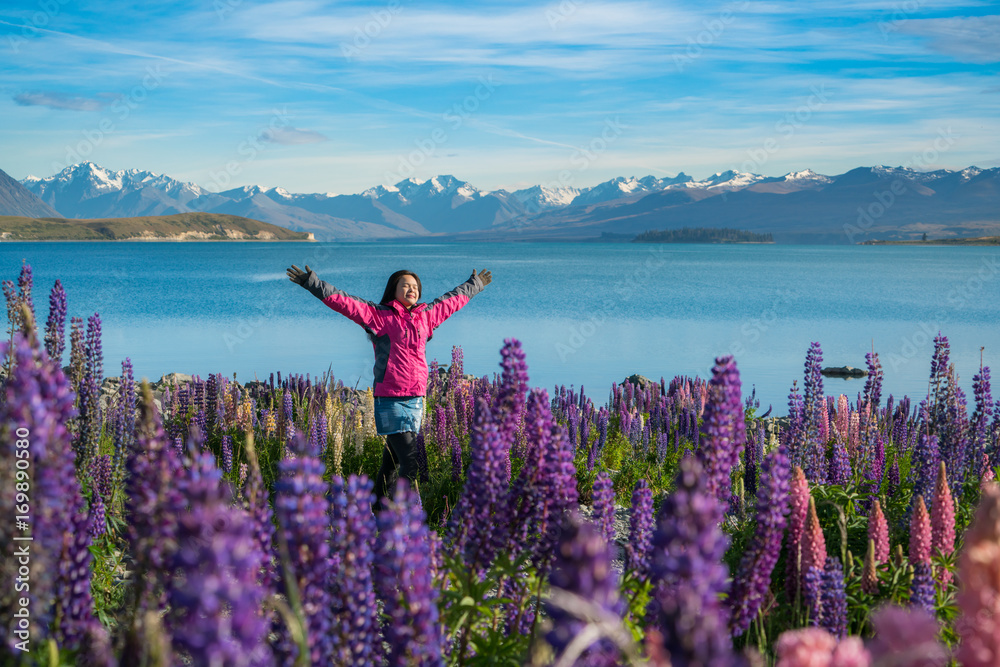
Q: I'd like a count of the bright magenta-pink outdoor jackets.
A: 1